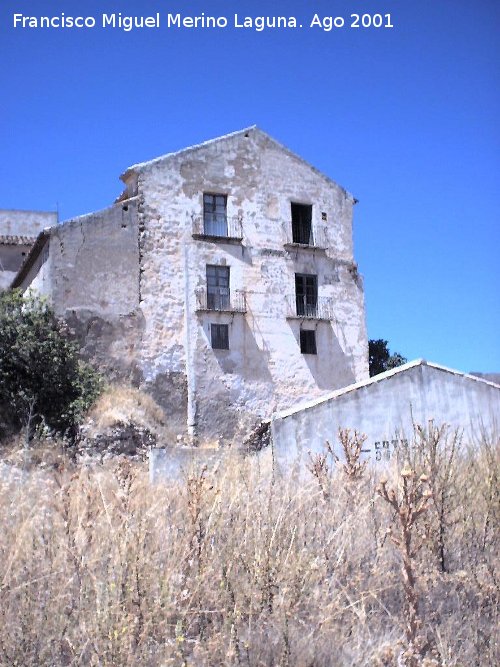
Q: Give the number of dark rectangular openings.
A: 6